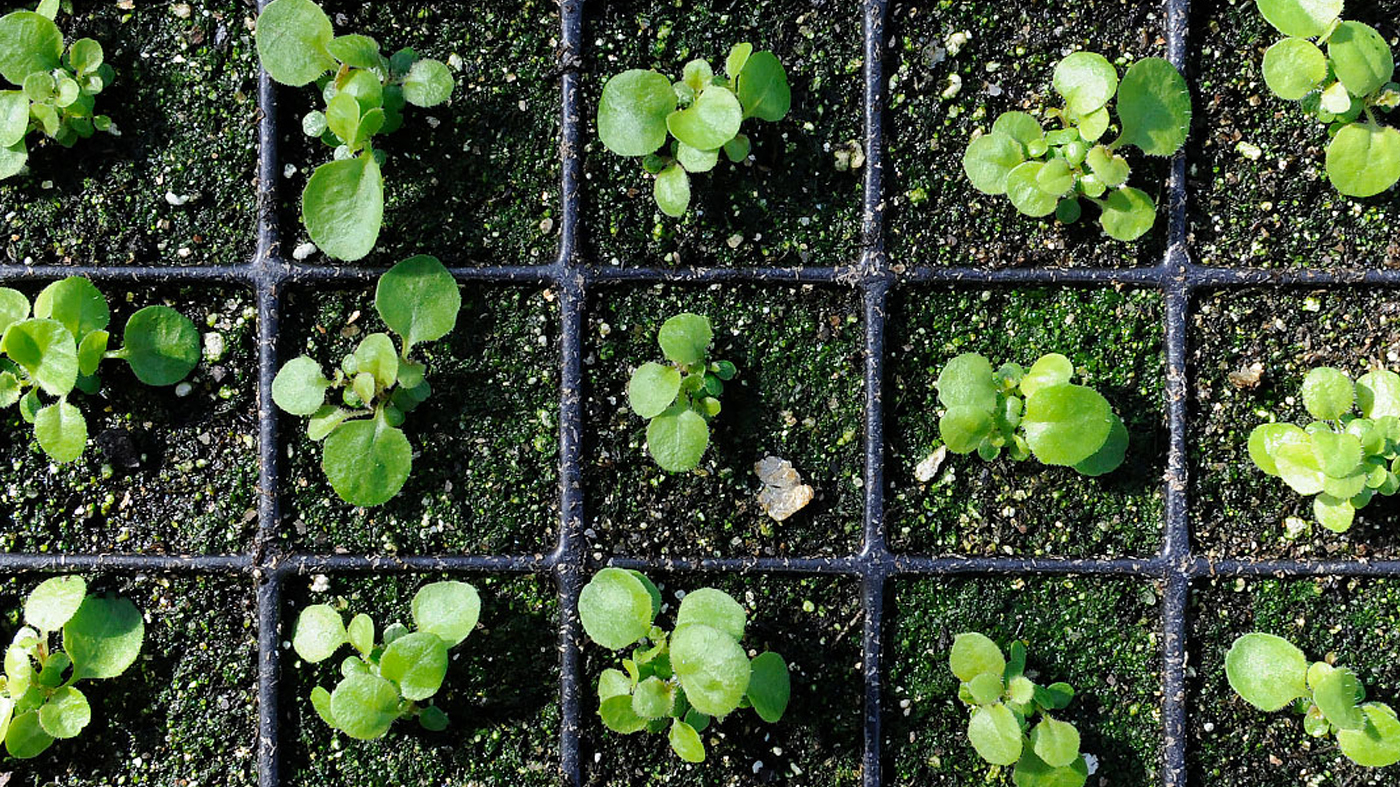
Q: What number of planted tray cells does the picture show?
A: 15